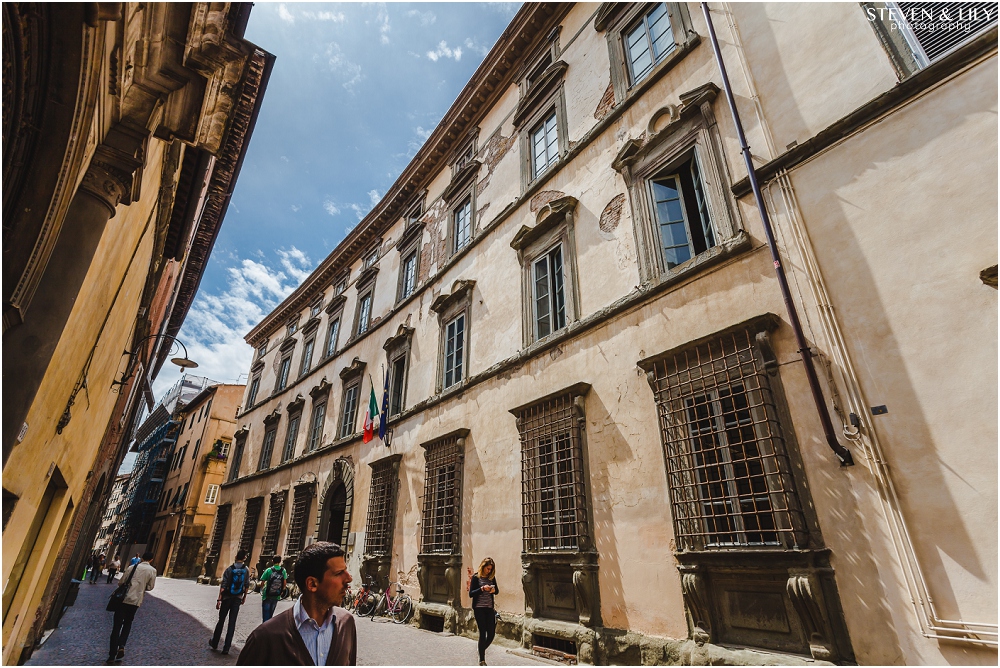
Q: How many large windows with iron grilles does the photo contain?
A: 8